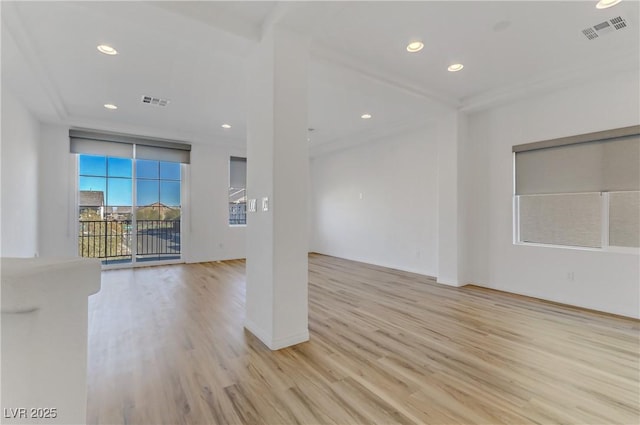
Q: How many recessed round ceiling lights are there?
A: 7